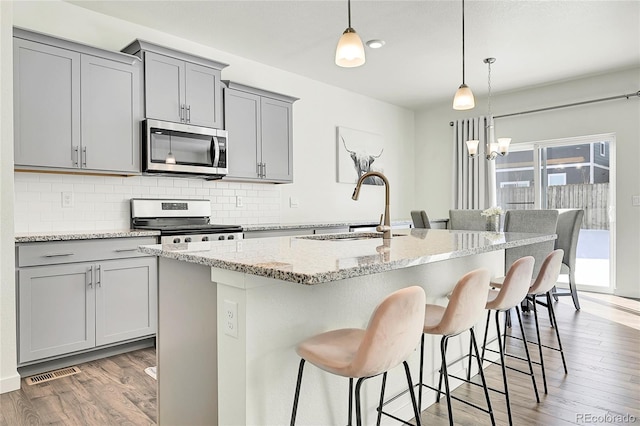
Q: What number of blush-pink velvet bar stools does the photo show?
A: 4